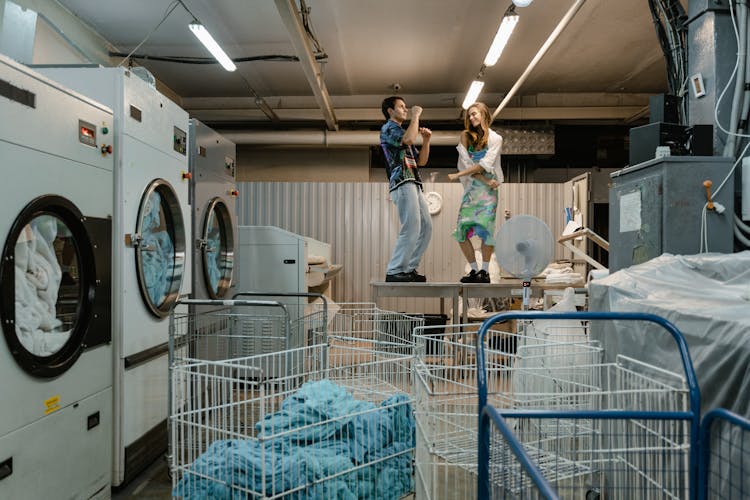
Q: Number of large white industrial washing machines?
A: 3